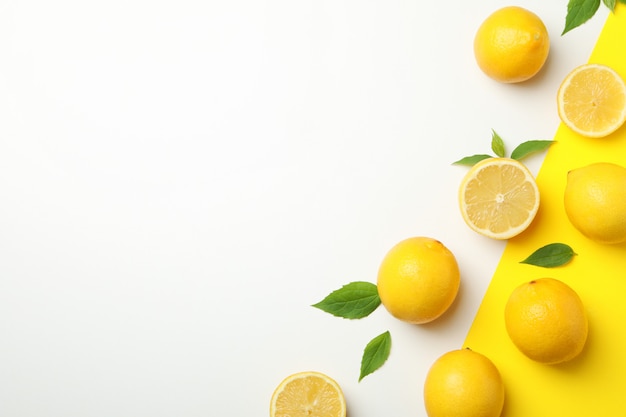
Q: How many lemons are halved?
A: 3